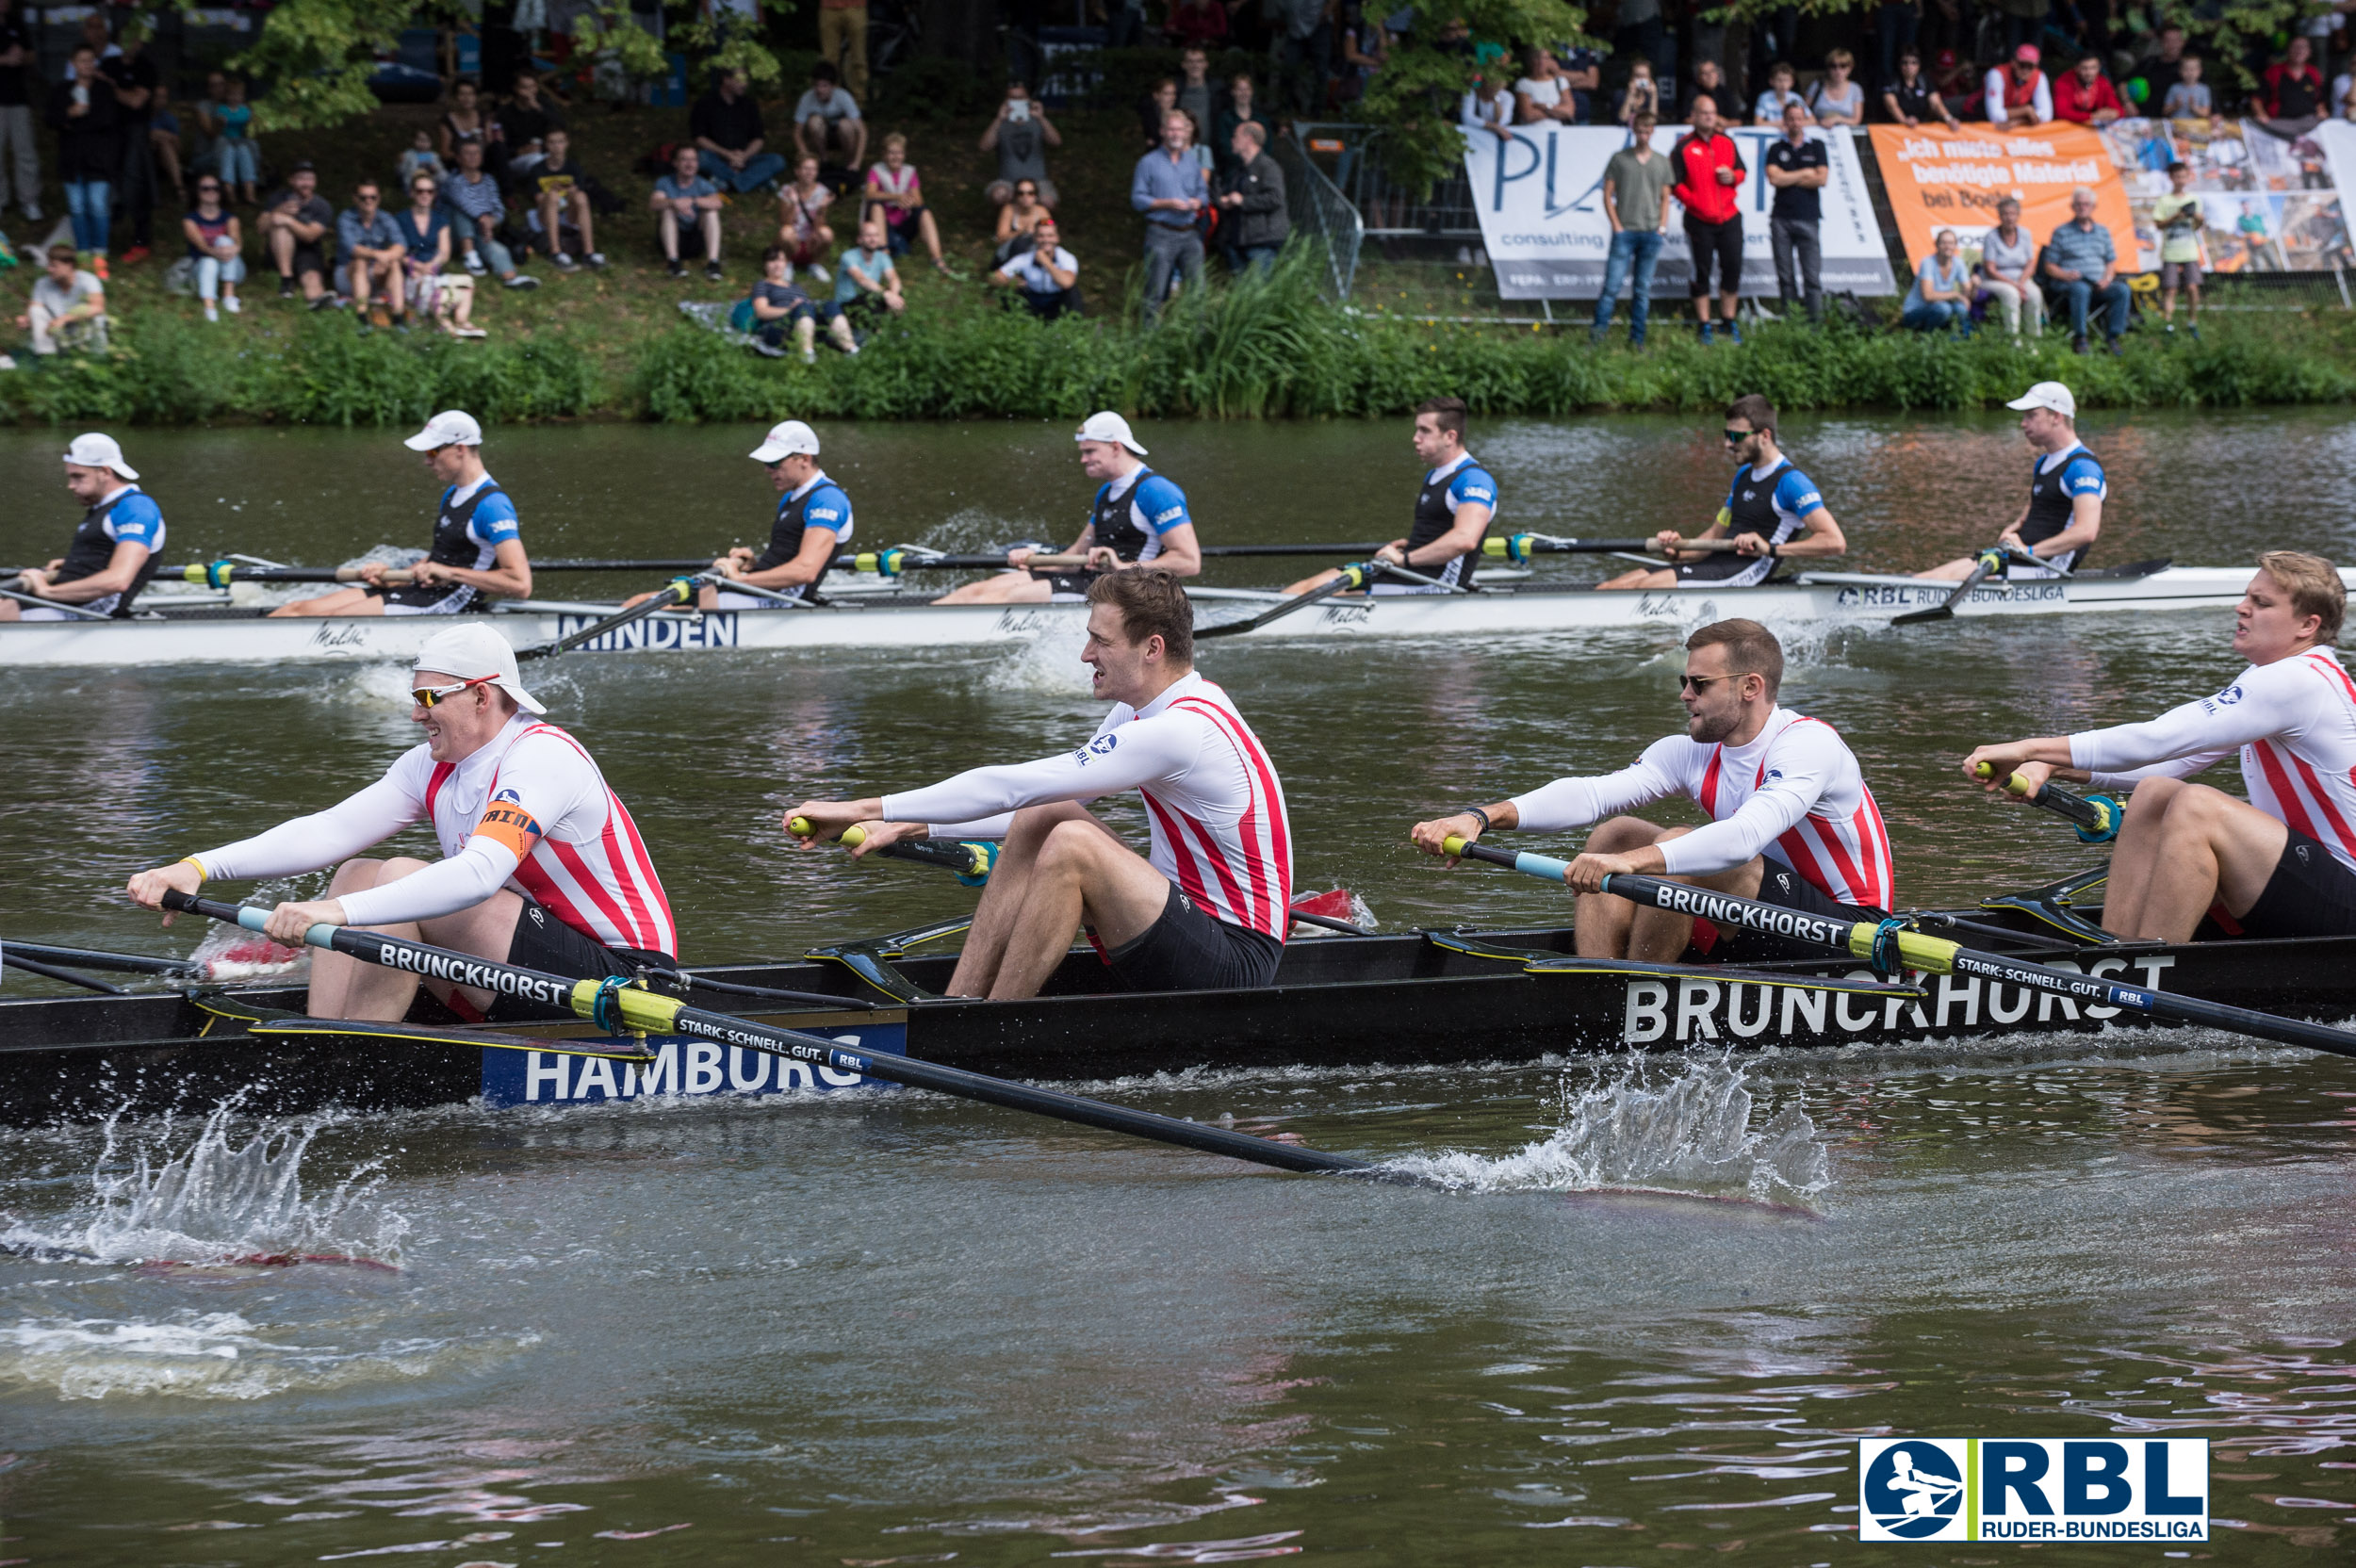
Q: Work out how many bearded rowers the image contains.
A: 3